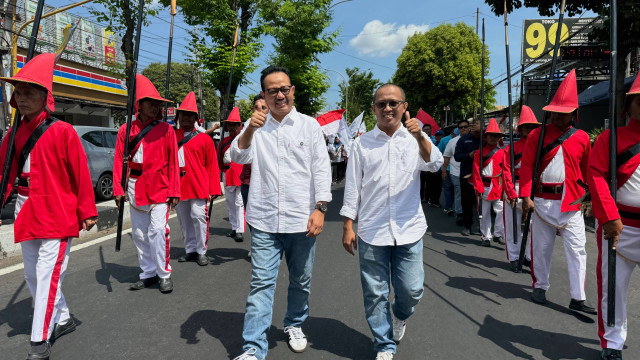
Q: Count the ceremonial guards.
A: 8